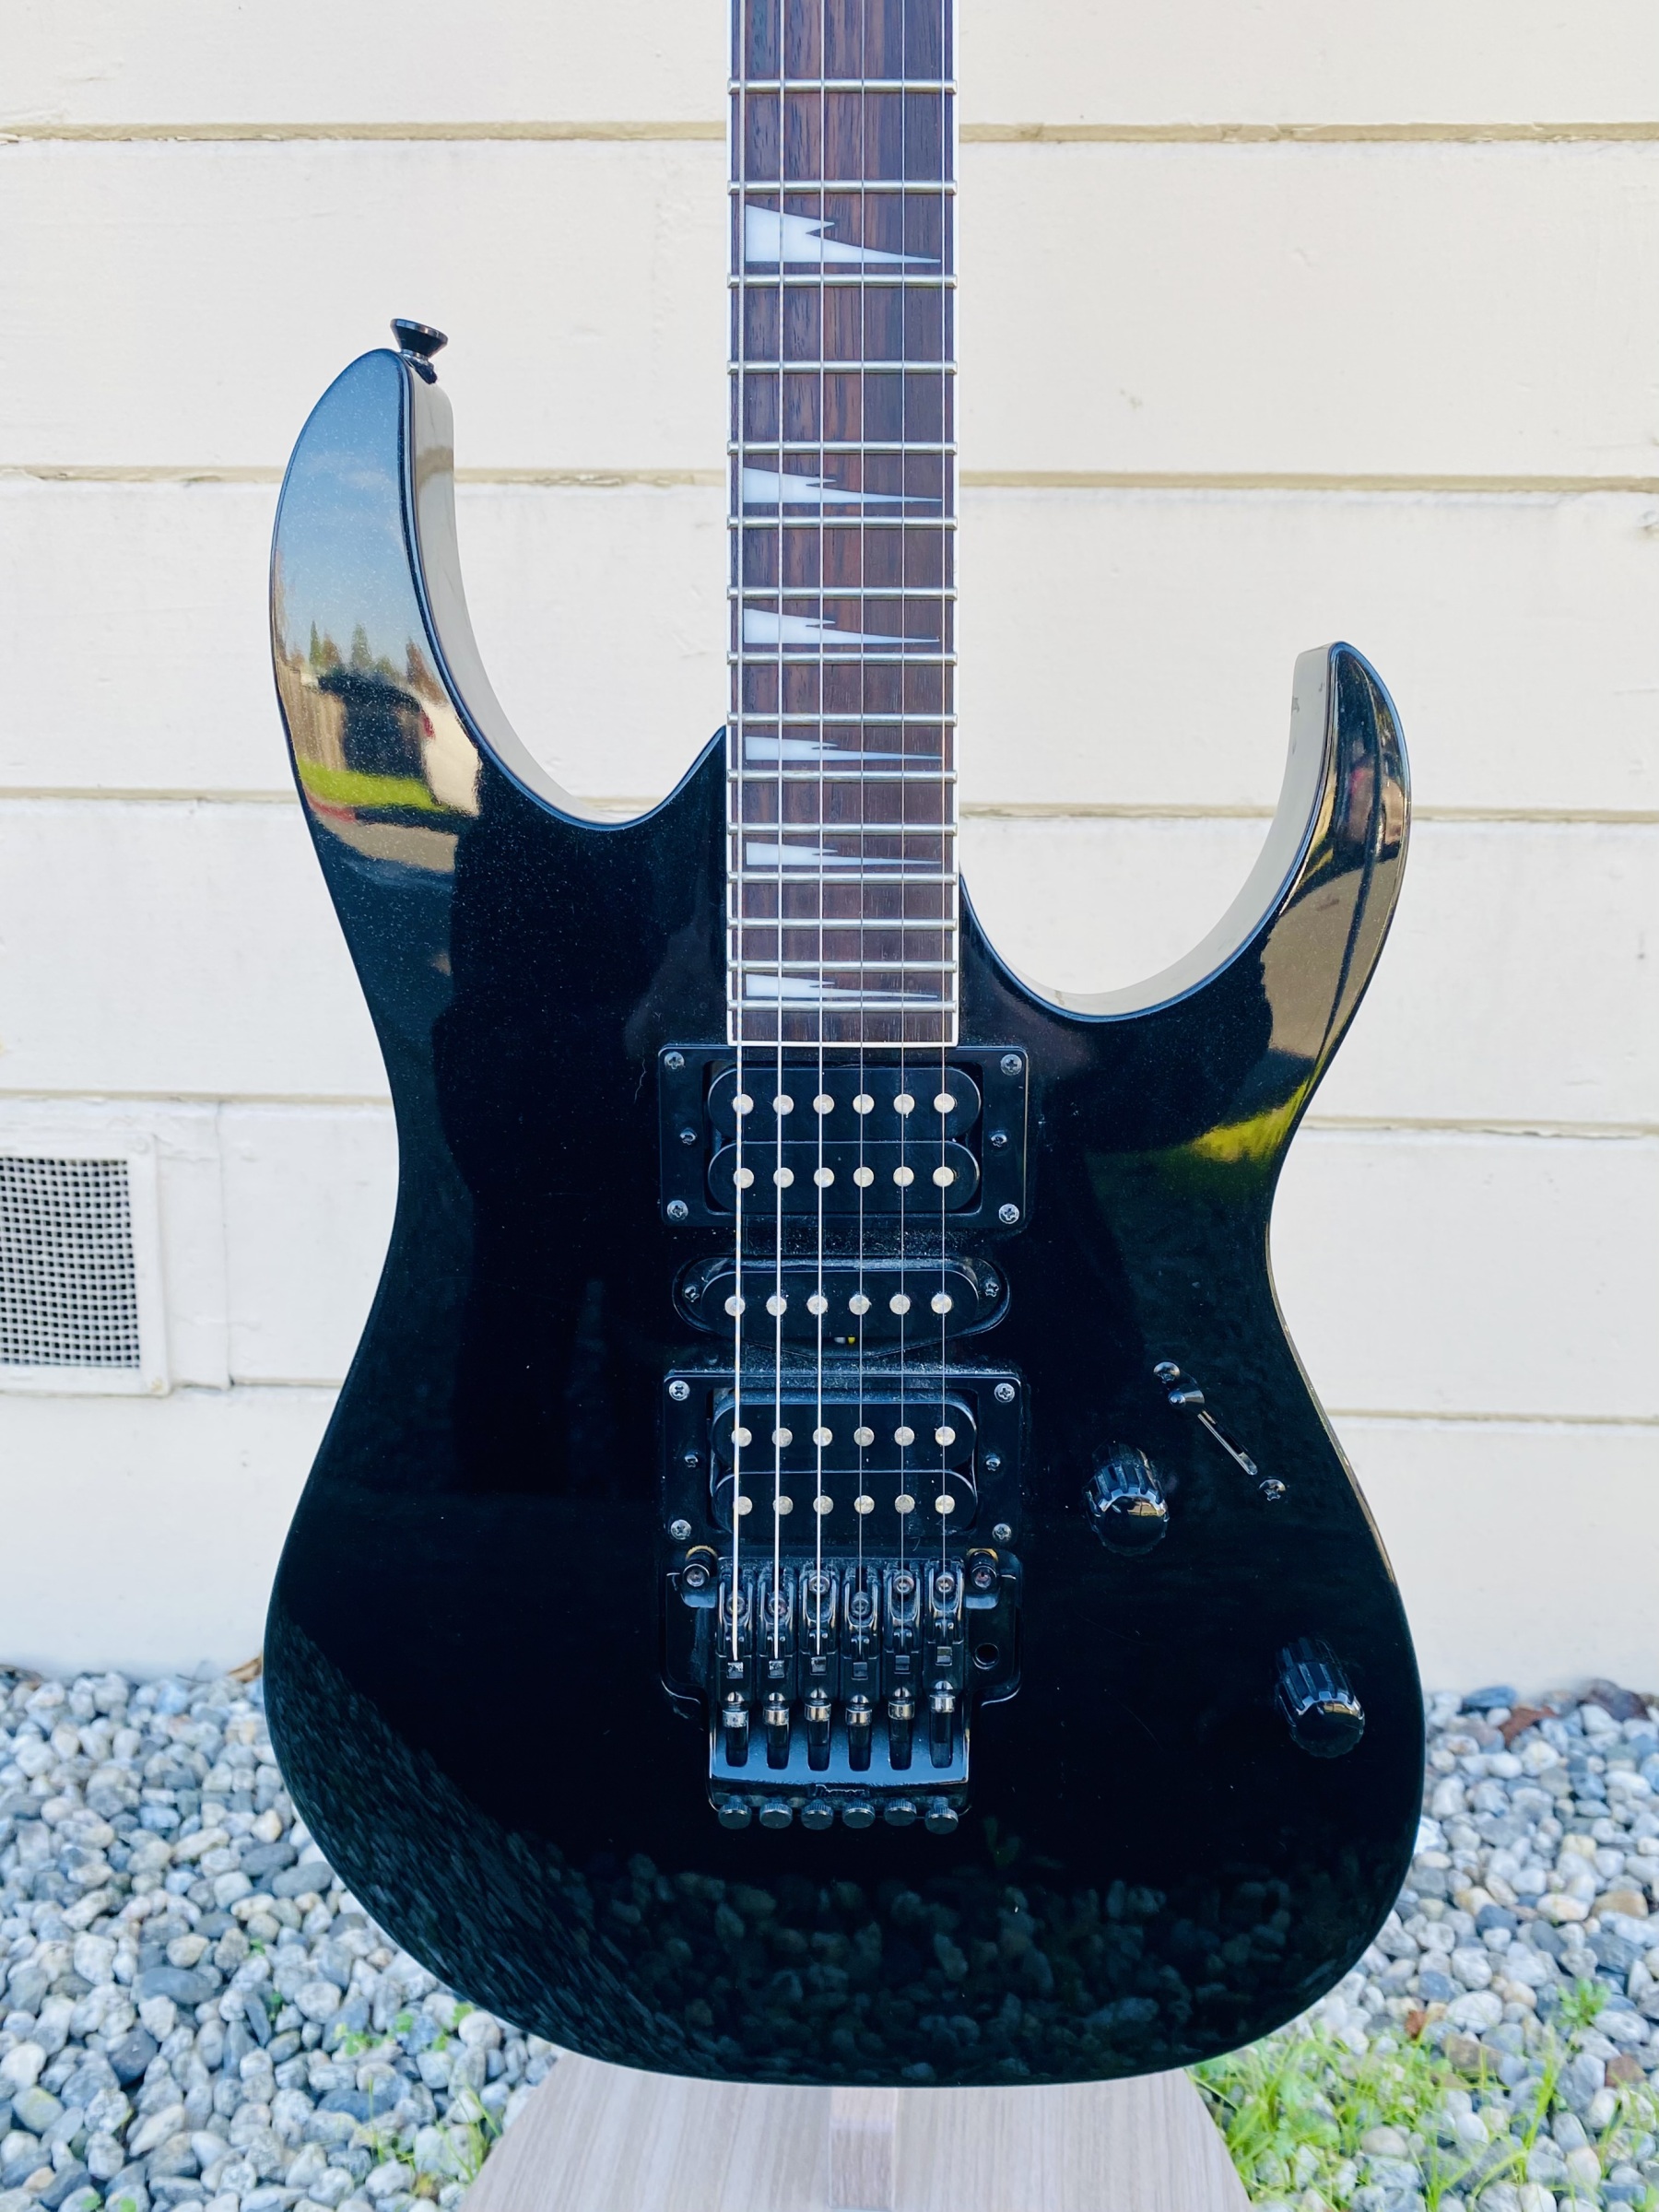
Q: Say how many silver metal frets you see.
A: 15